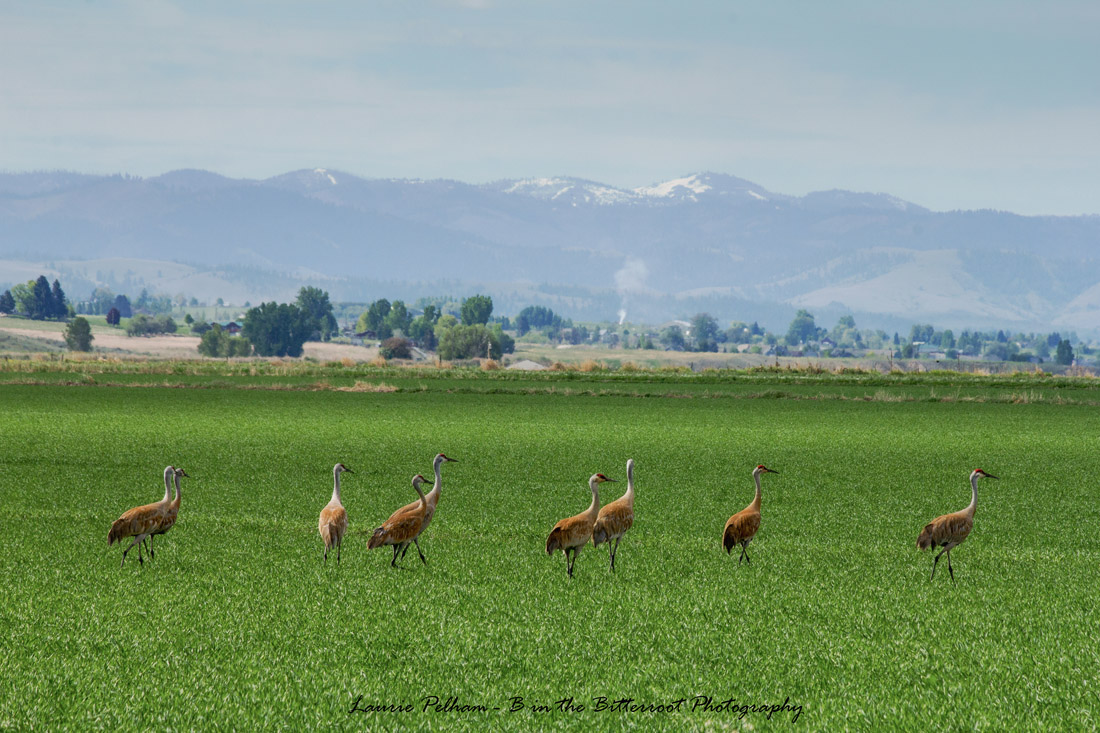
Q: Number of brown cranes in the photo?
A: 9